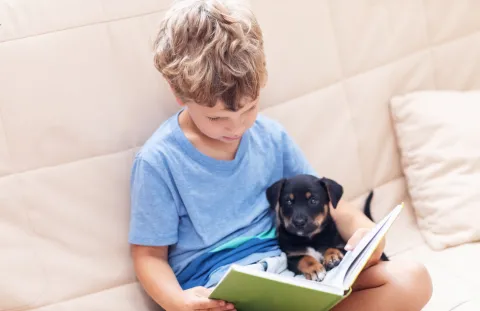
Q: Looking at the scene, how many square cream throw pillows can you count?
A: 1